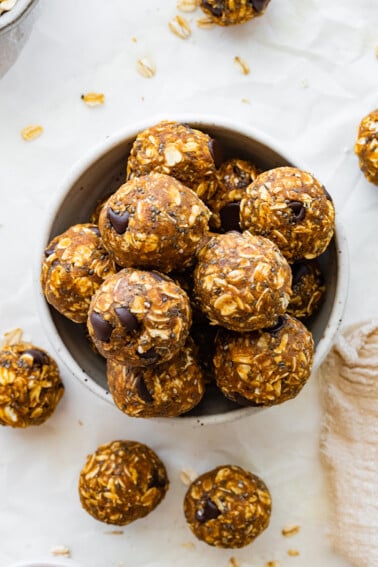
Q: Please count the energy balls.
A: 15